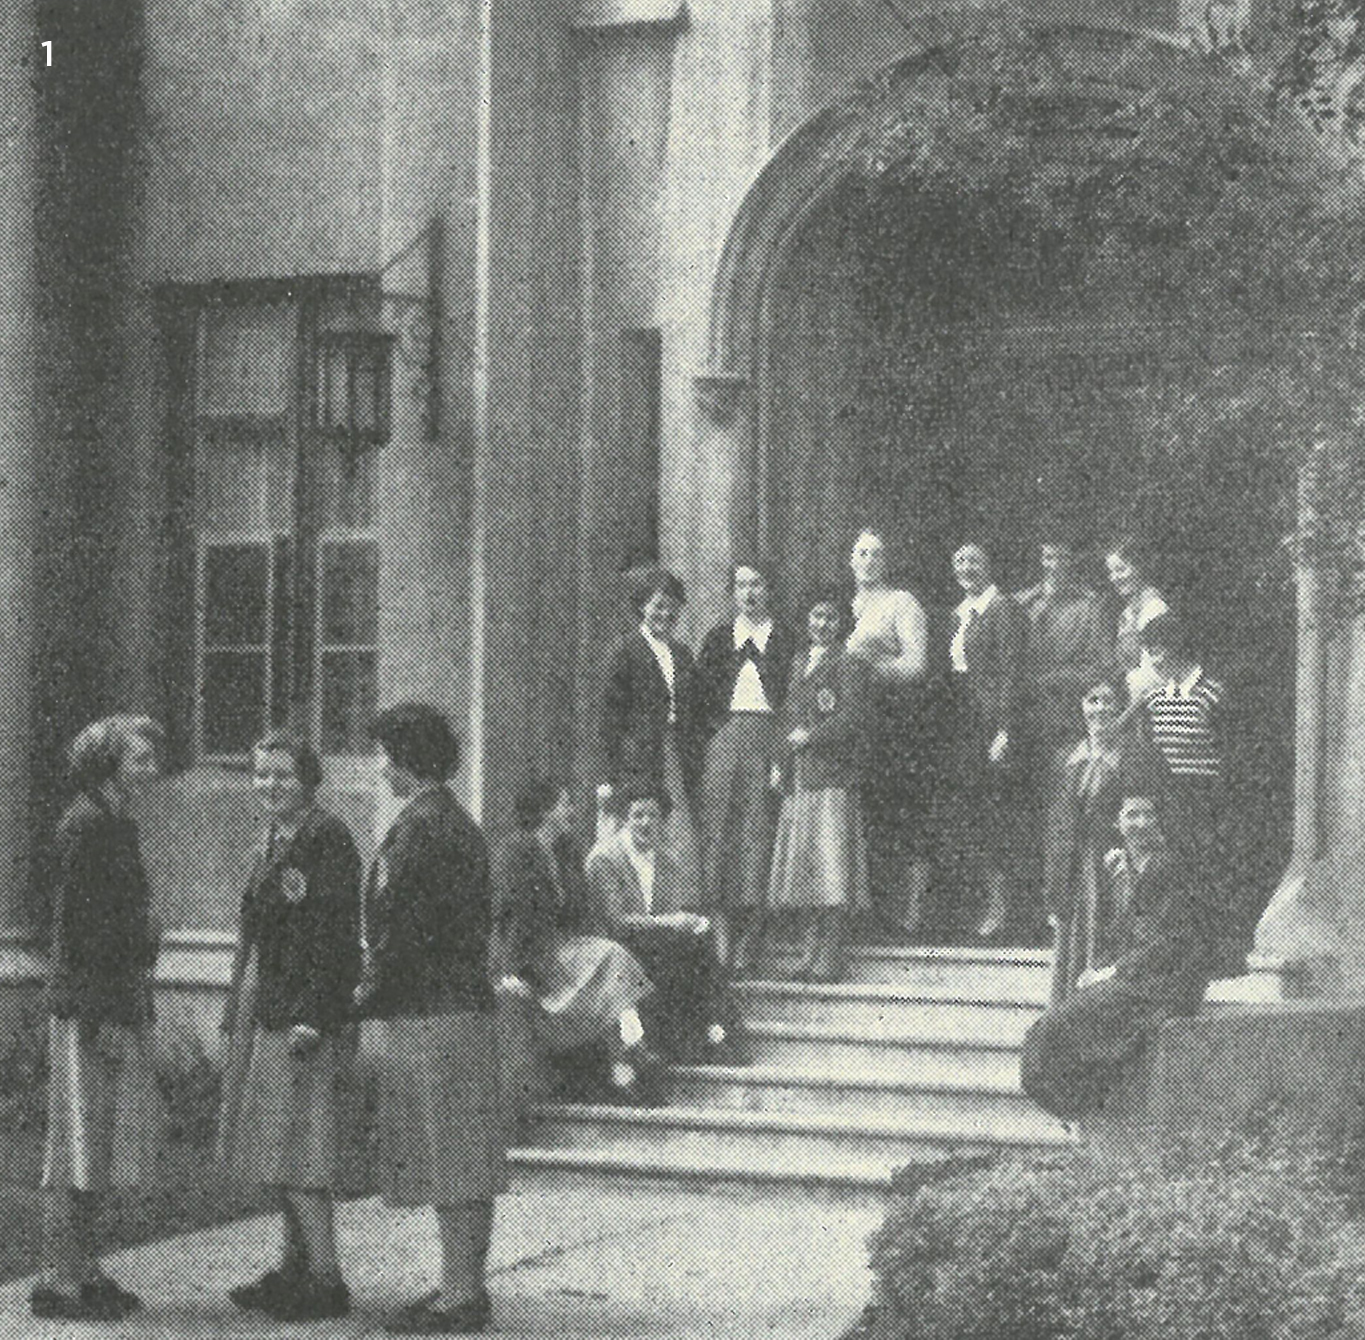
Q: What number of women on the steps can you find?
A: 12